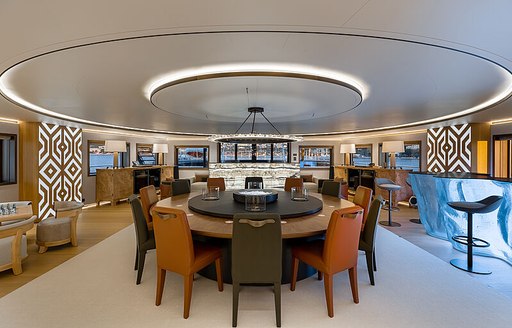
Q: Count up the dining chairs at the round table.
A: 12